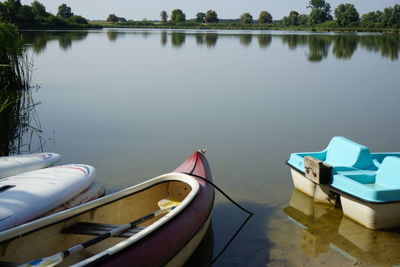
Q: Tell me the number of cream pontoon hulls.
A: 2